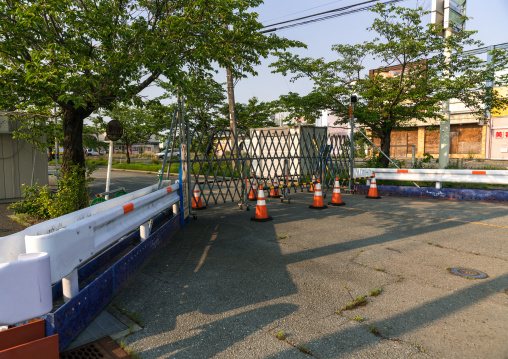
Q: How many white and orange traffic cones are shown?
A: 8